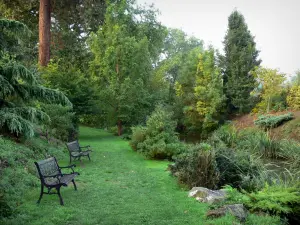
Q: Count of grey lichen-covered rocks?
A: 2